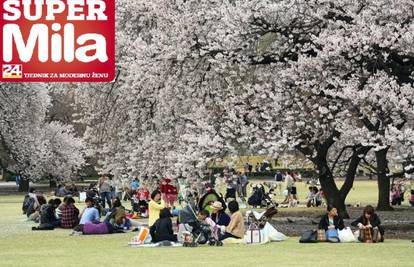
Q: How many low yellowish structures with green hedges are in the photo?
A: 1